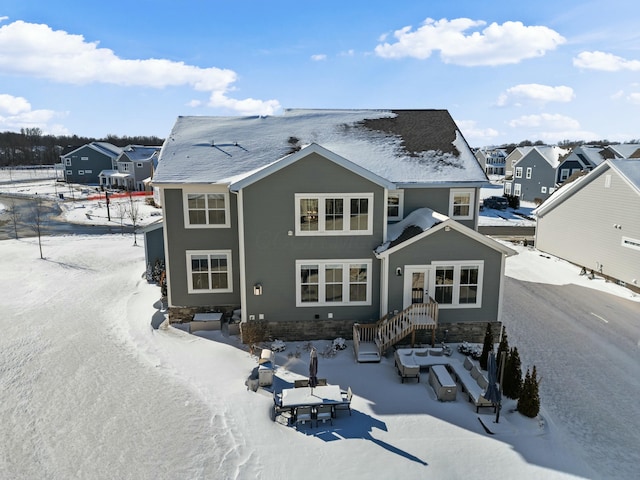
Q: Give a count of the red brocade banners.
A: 0